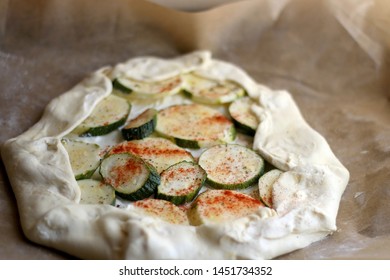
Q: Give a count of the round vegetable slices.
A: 15